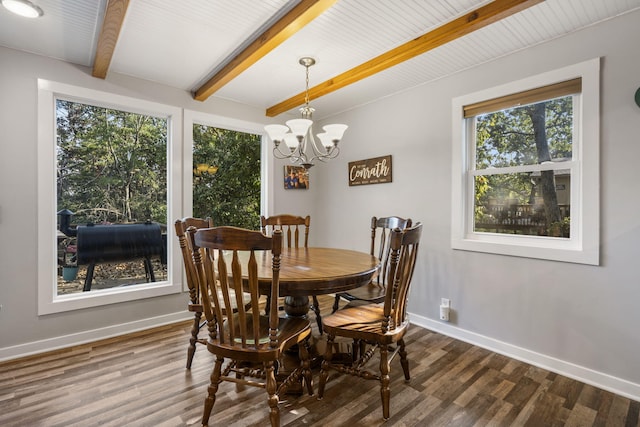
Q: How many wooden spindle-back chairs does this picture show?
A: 5